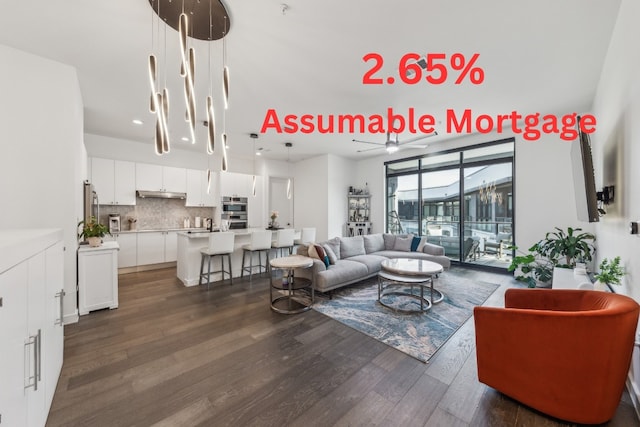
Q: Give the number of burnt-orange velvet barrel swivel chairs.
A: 1